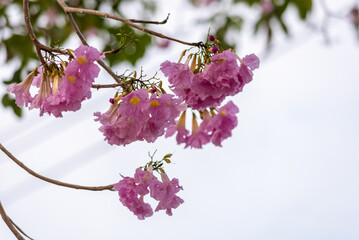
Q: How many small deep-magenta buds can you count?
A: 4